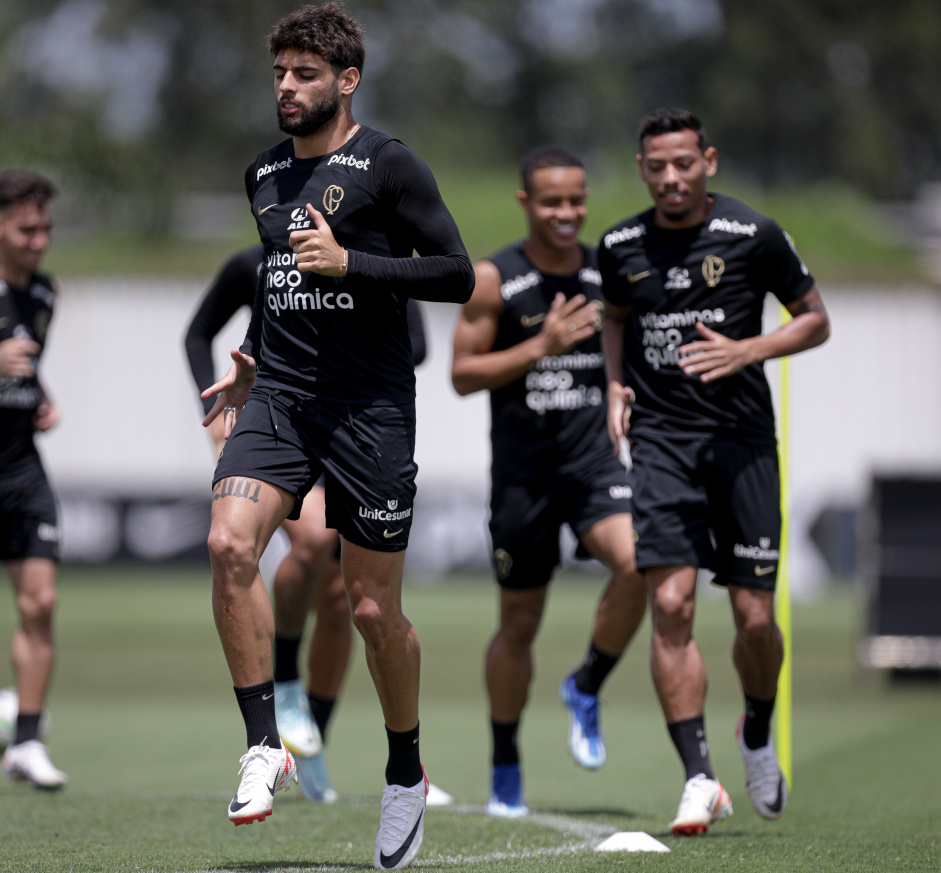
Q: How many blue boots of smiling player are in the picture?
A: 2